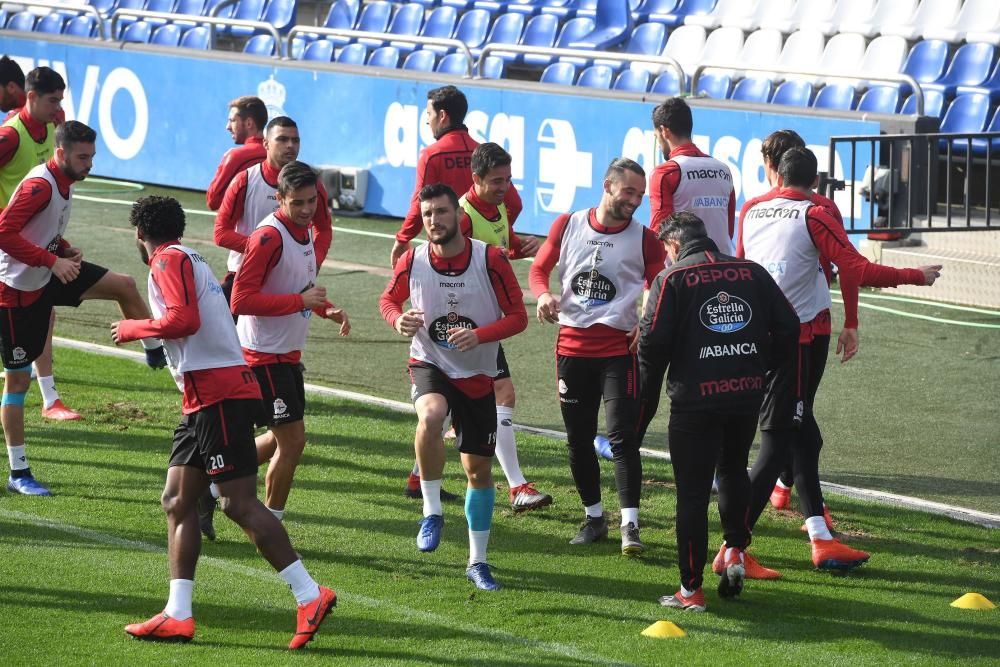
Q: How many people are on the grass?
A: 15